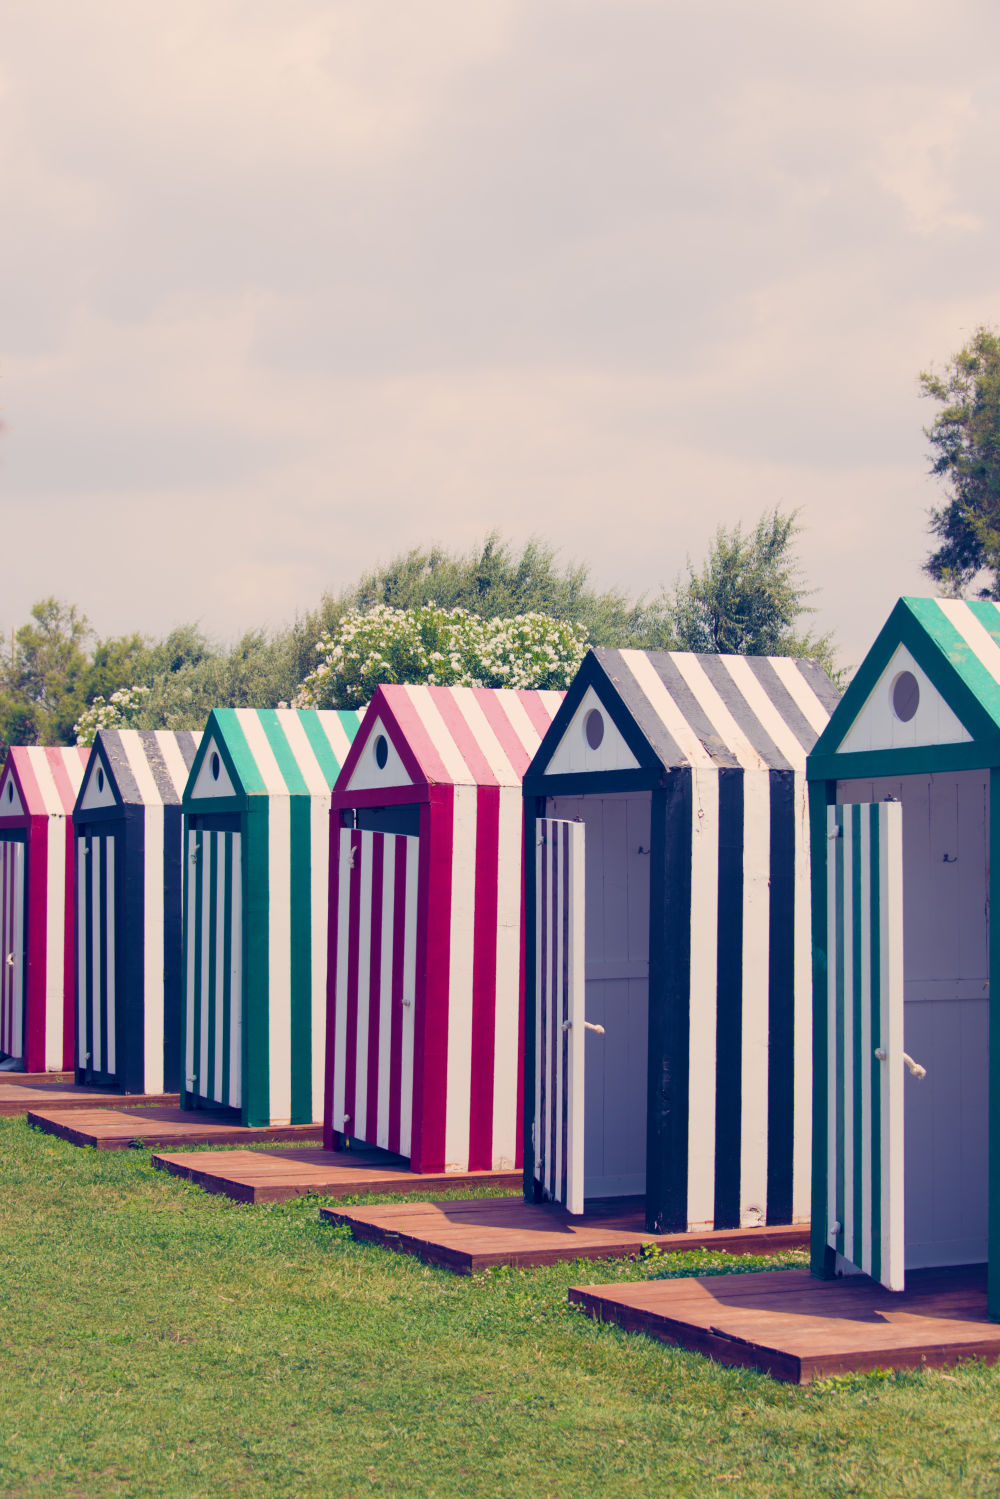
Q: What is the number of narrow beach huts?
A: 6